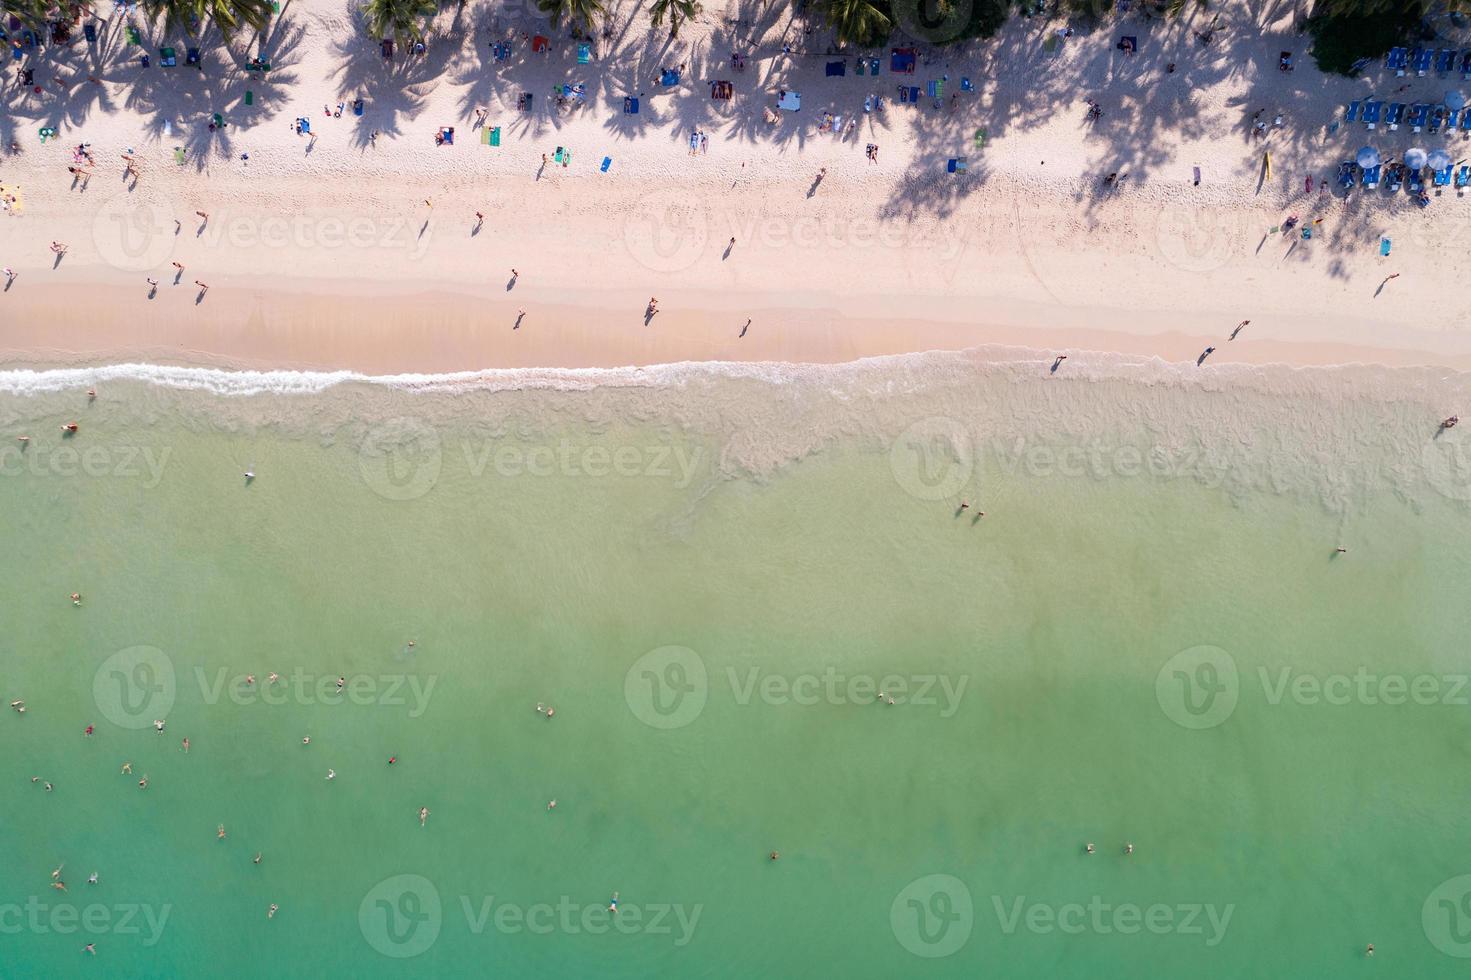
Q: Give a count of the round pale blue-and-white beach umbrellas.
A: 4